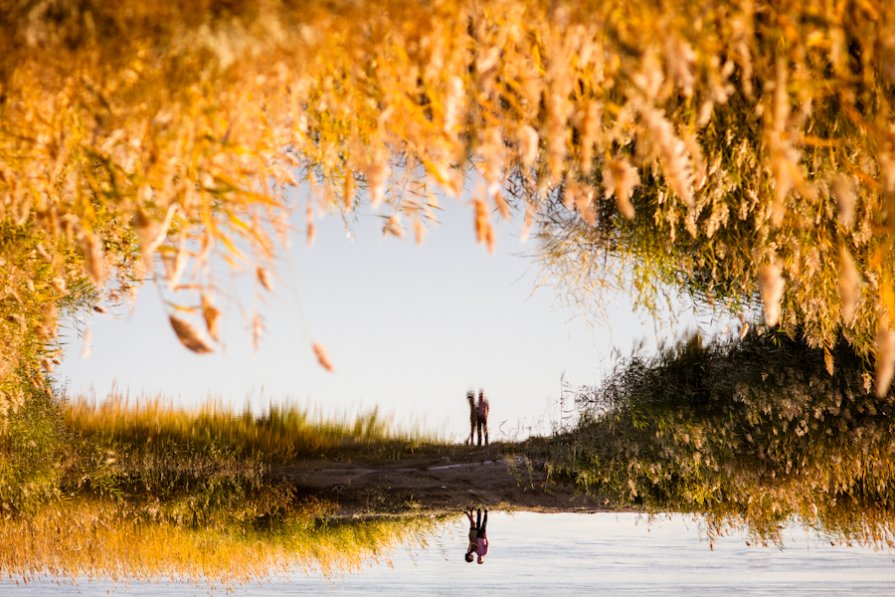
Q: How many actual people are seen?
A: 2